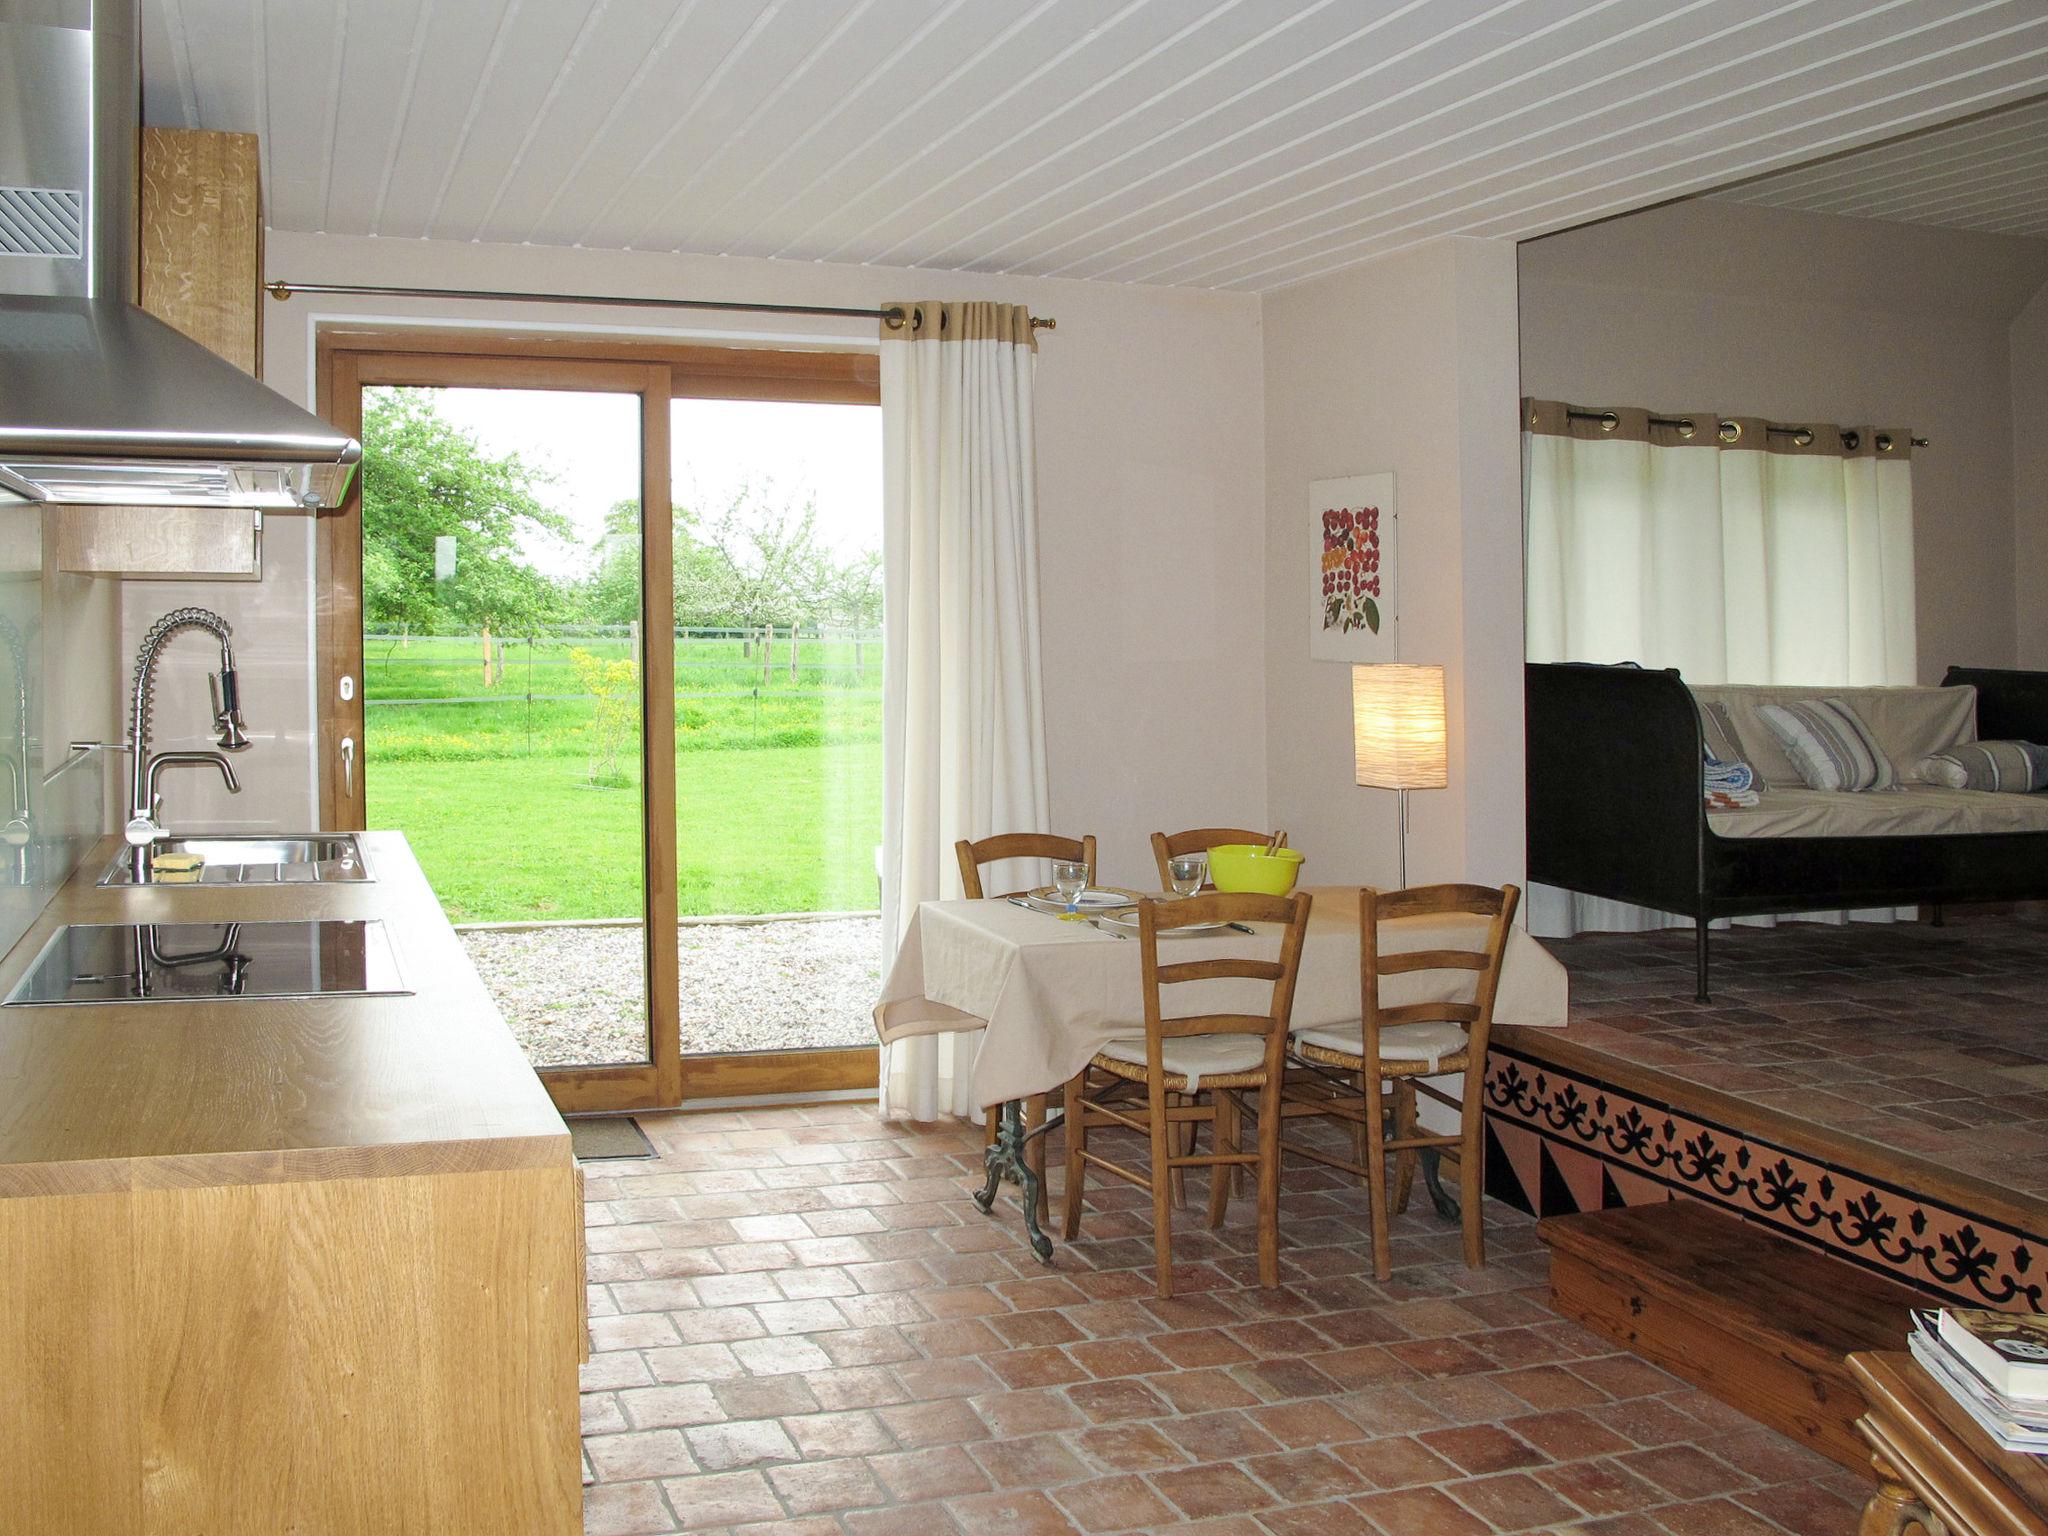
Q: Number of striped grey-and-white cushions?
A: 3